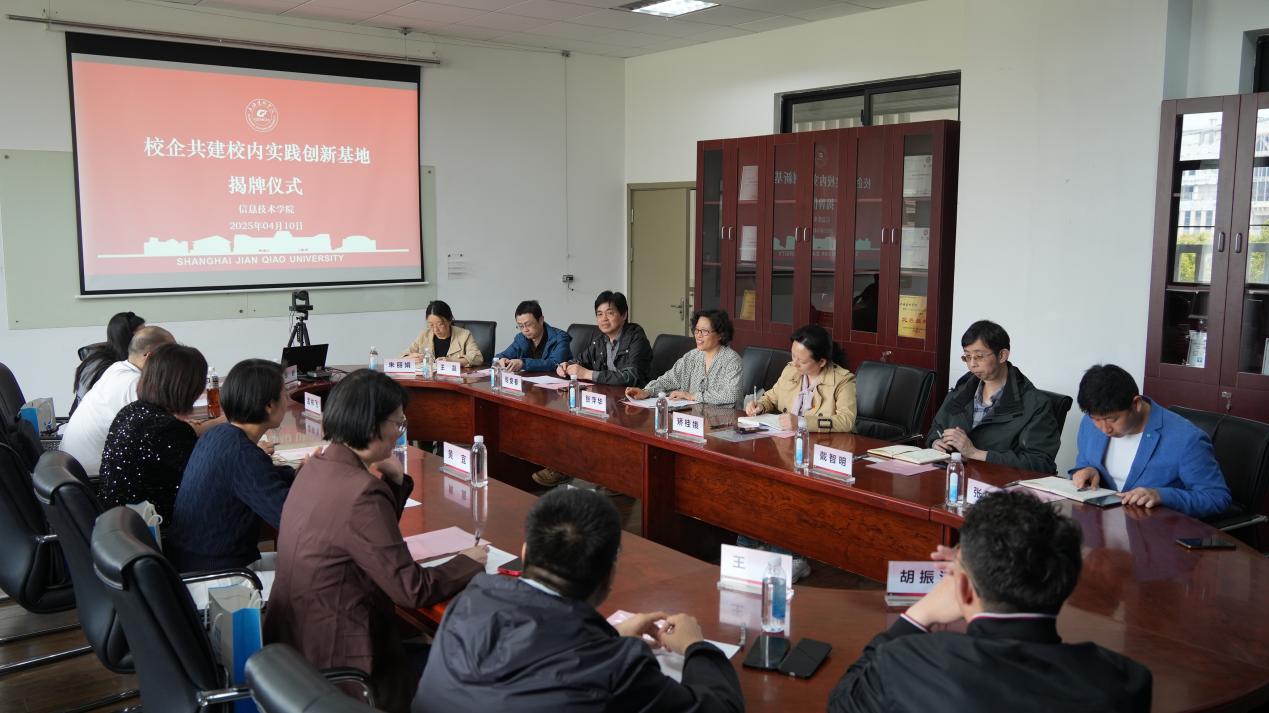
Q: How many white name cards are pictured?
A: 12